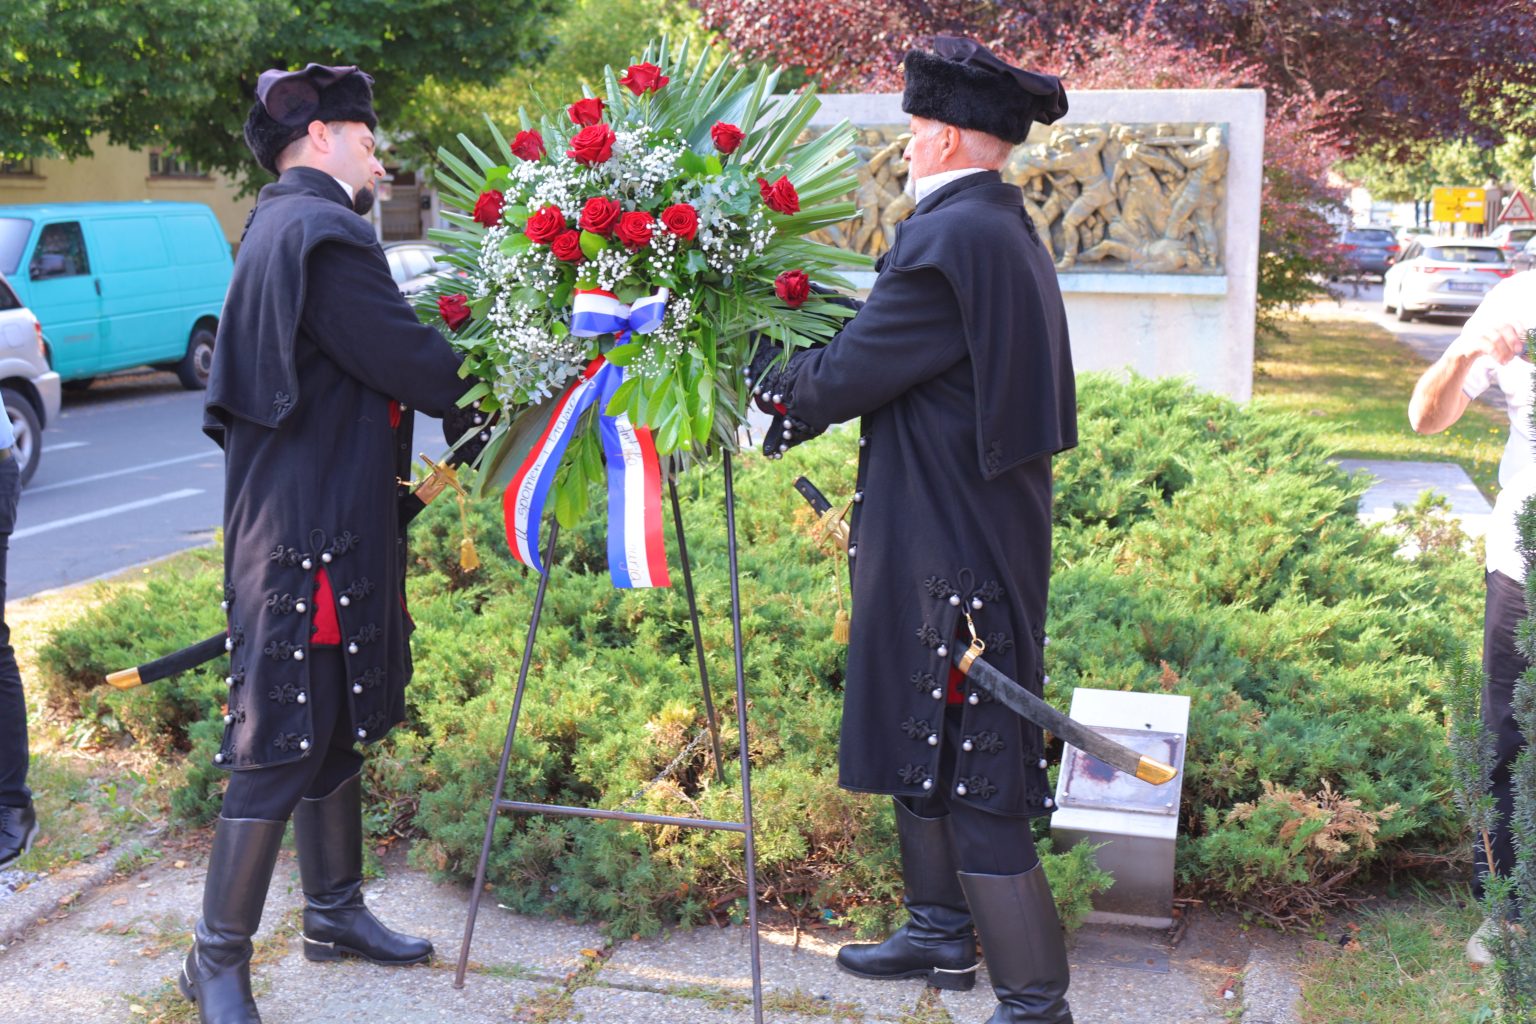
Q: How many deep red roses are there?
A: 14